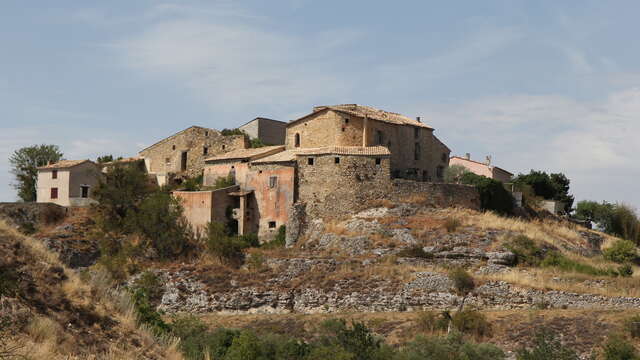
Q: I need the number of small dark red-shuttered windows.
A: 2